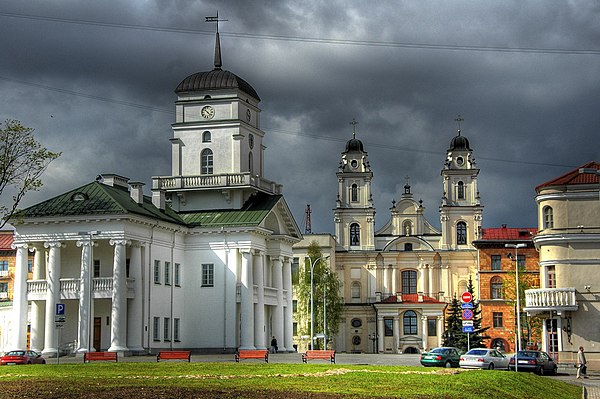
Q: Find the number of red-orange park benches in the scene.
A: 4